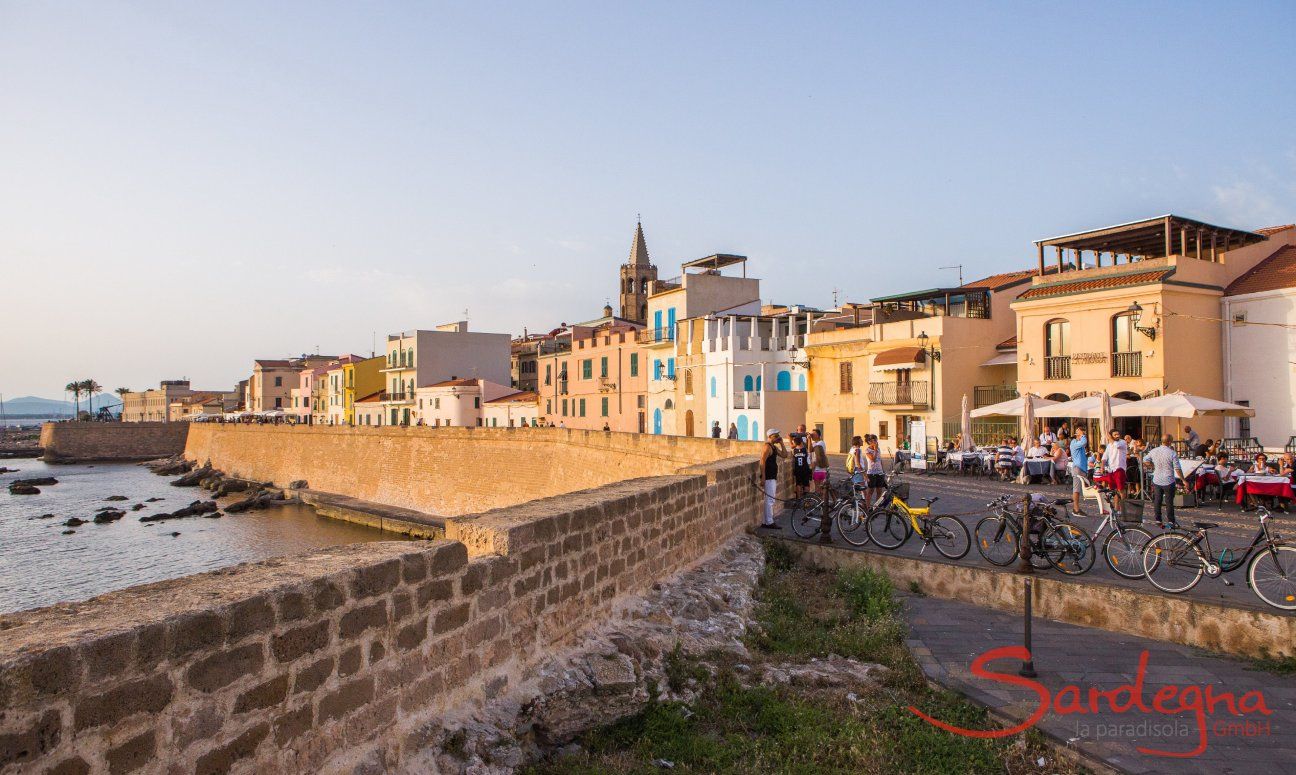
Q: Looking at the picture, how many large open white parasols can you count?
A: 3